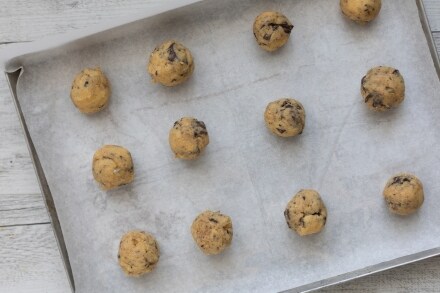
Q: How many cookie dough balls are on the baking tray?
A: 12